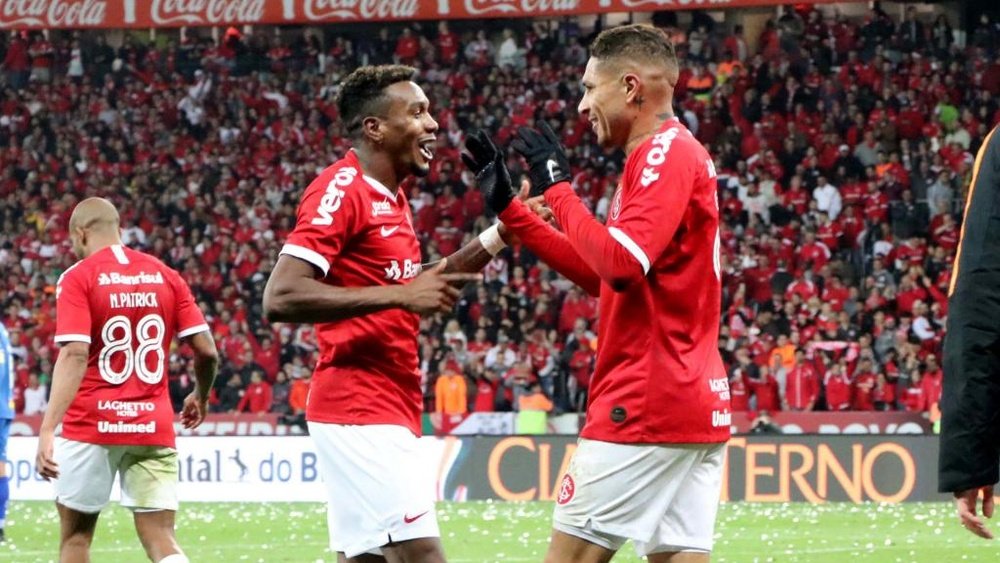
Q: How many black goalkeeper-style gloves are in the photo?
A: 2